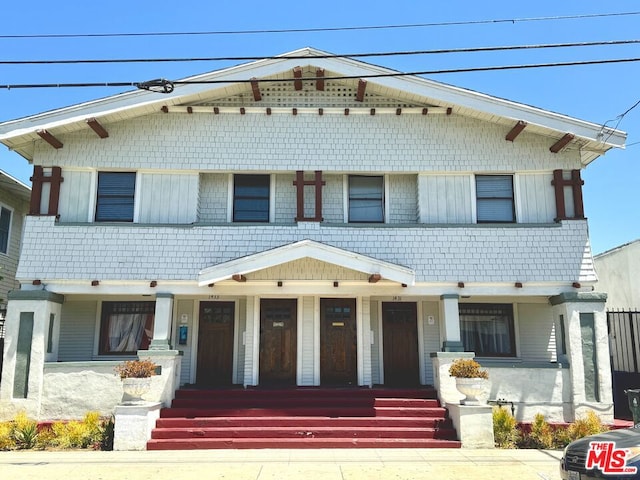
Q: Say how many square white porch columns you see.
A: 4